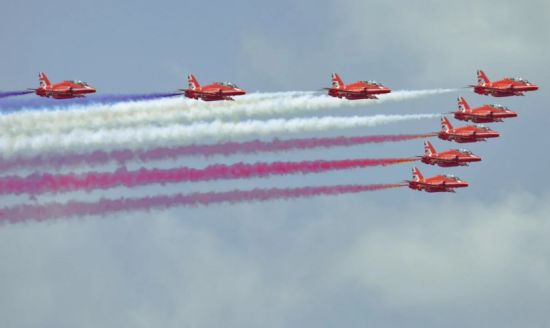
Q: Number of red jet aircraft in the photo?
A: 8